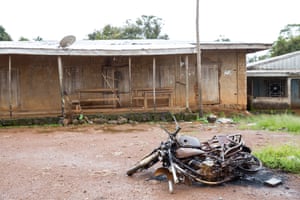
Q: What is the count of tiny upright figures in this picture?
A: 0